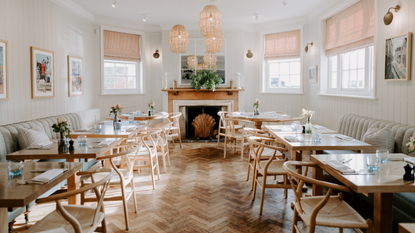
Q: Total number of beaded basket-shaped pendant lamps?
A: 3